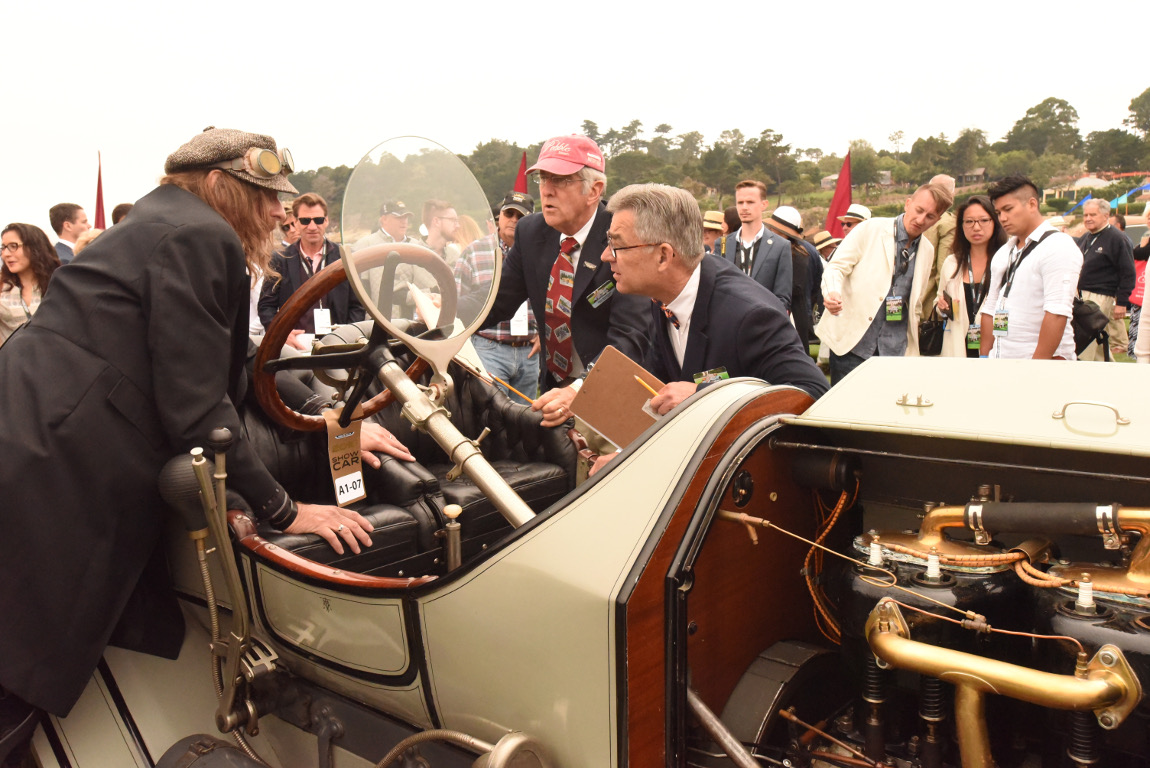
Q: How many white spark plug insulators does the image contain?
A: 3